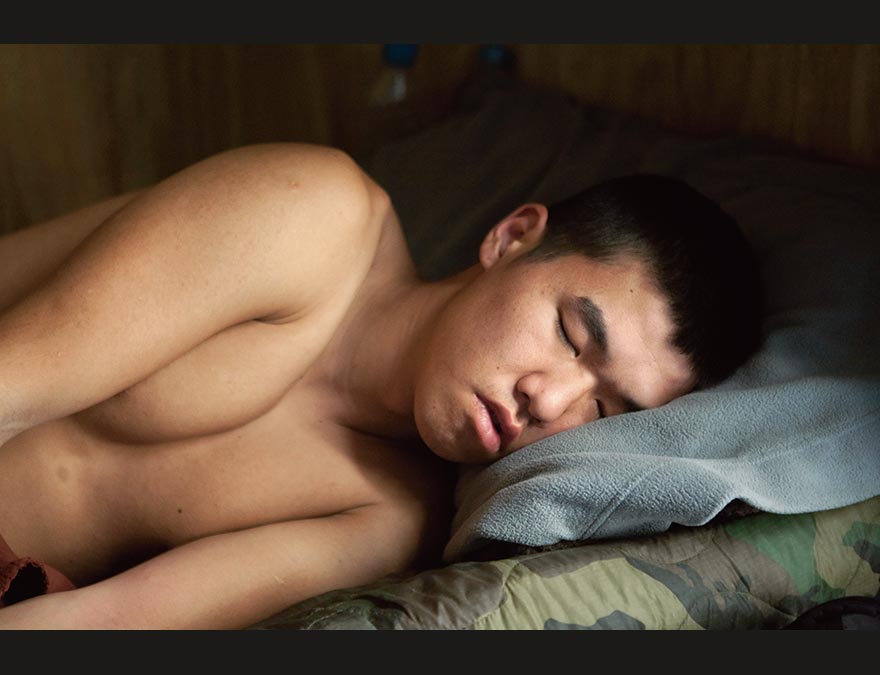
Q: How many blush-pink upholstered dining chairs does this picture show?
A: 0